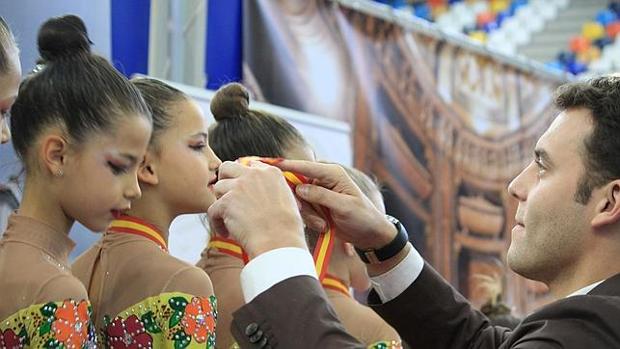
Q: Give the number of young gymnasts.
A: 5